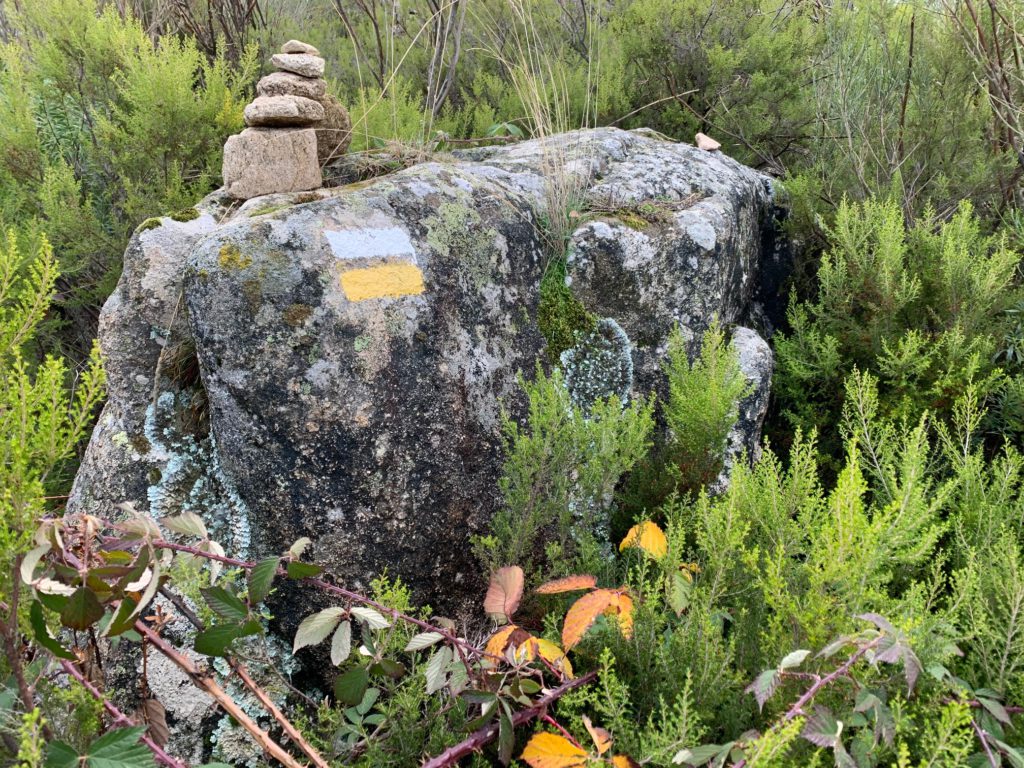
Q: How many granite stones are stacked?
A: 5